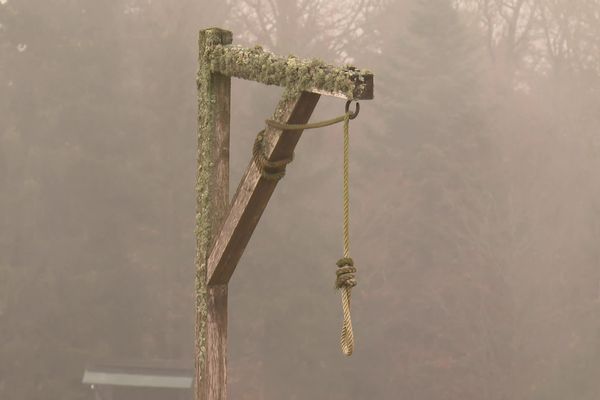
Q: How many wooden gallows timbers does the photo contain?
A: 3